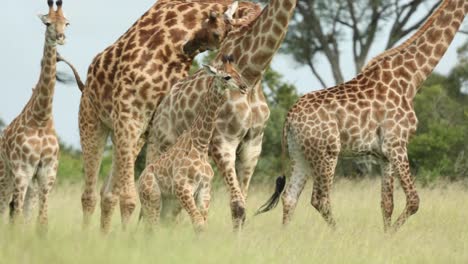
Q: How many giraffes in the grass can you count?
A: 5